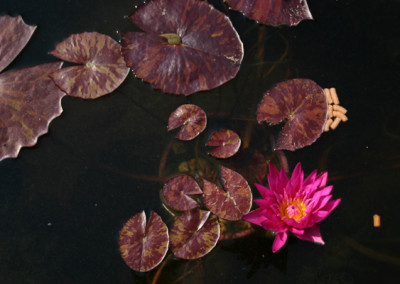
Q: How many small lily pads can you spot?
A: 6